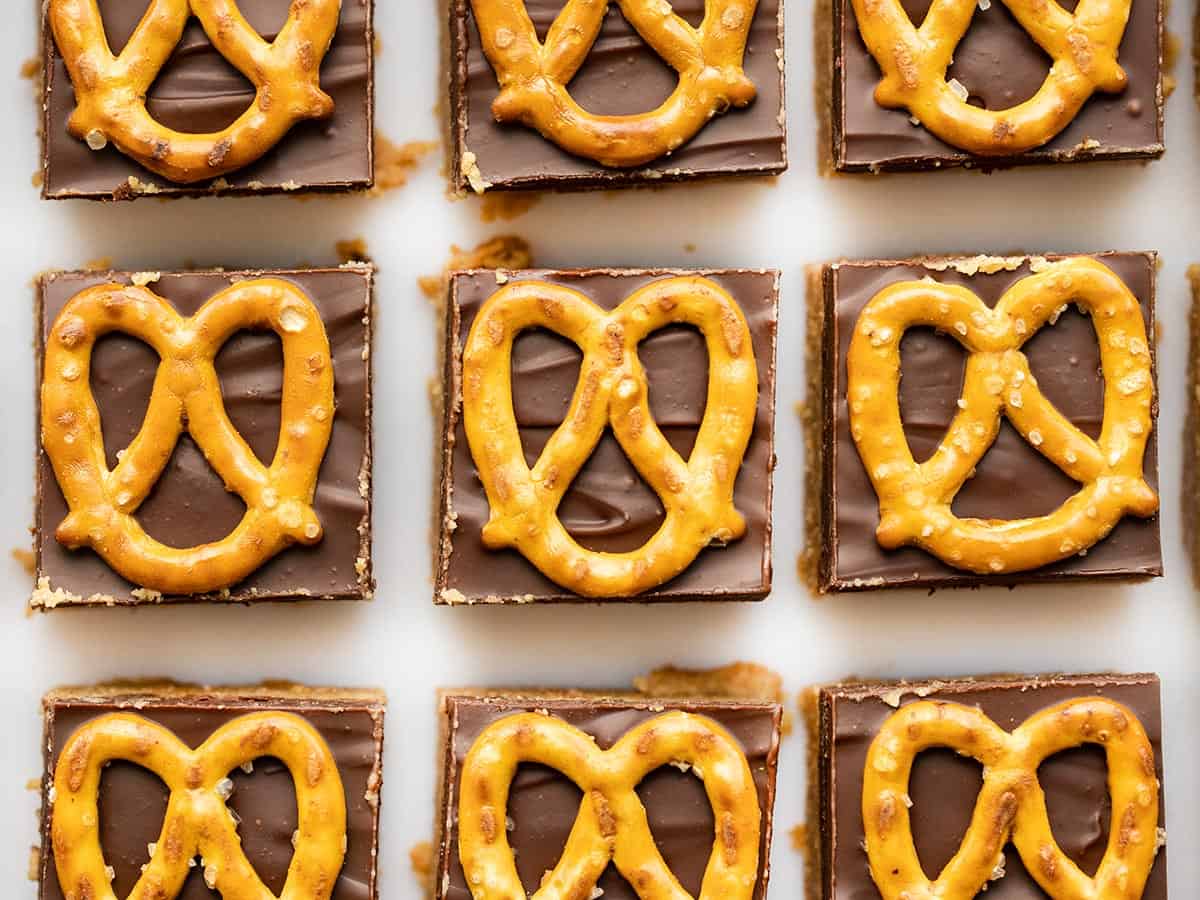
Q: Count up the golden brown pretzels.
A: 9